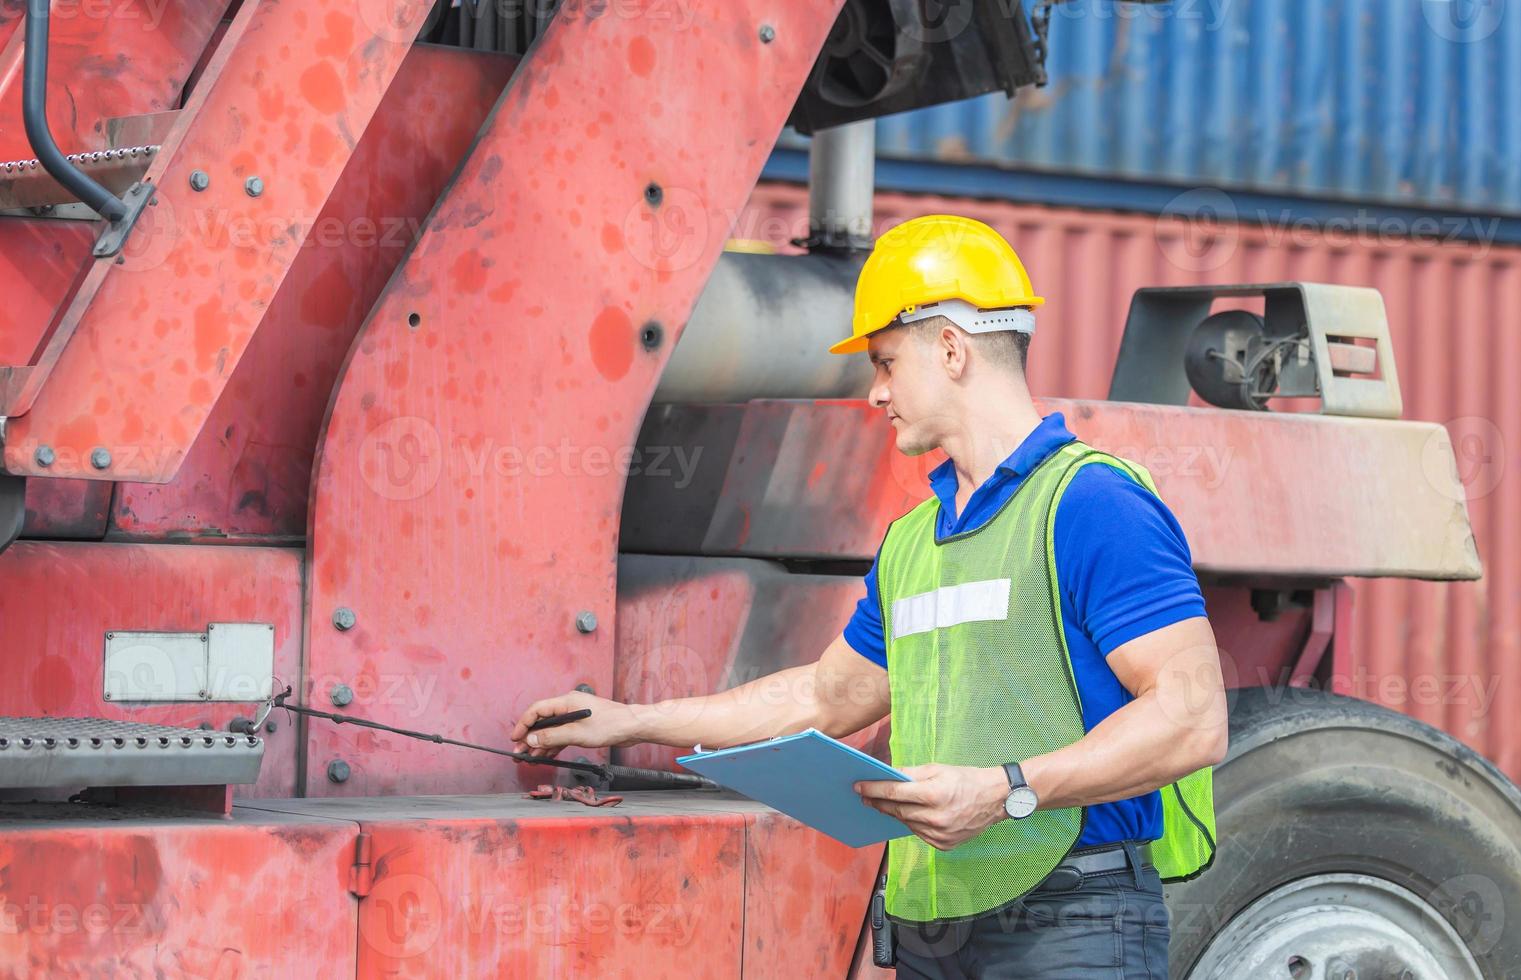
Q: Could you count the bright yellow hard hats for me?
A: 1